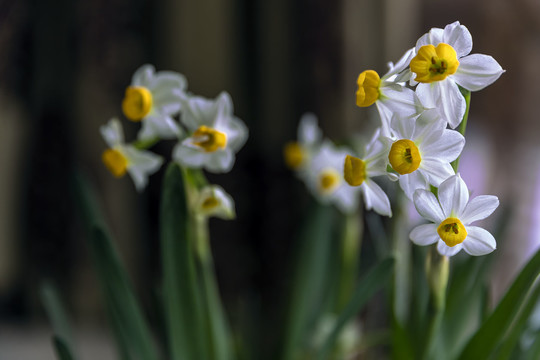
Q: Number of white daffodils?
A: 11